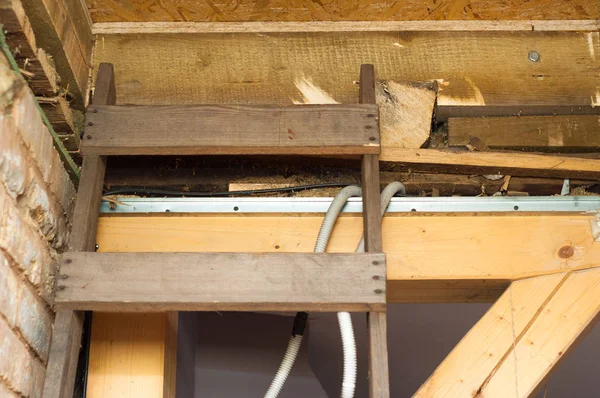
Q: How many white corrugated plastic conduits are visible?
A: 2